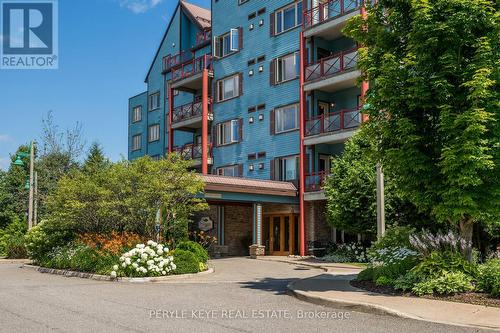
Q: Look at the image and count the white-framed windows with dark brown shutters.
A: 8